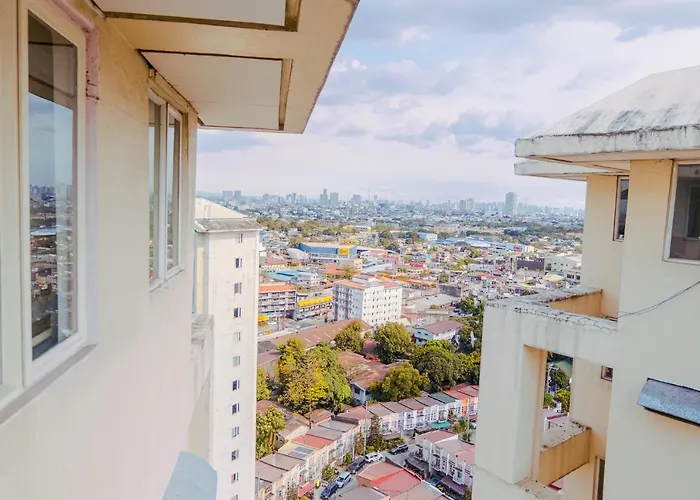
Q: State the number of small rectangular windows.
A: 12